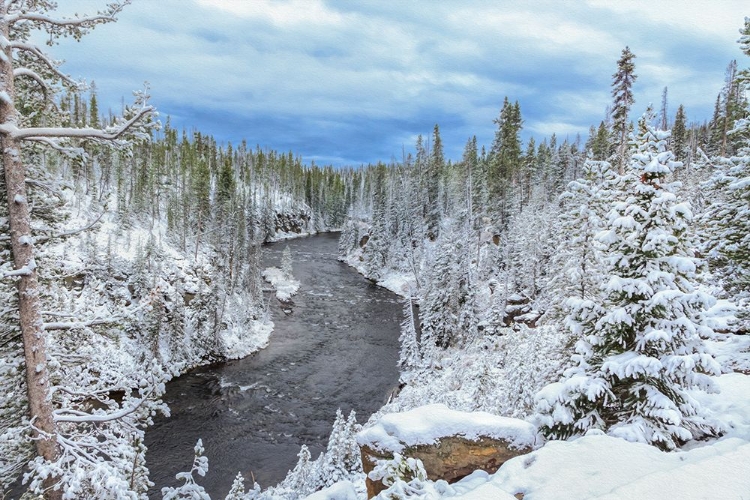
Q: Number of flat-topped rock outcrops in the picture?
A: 1